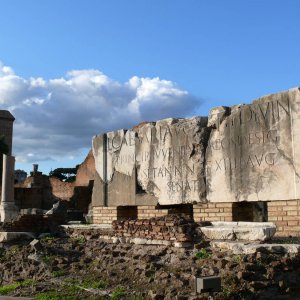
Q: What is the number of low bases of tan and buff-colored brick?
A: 4